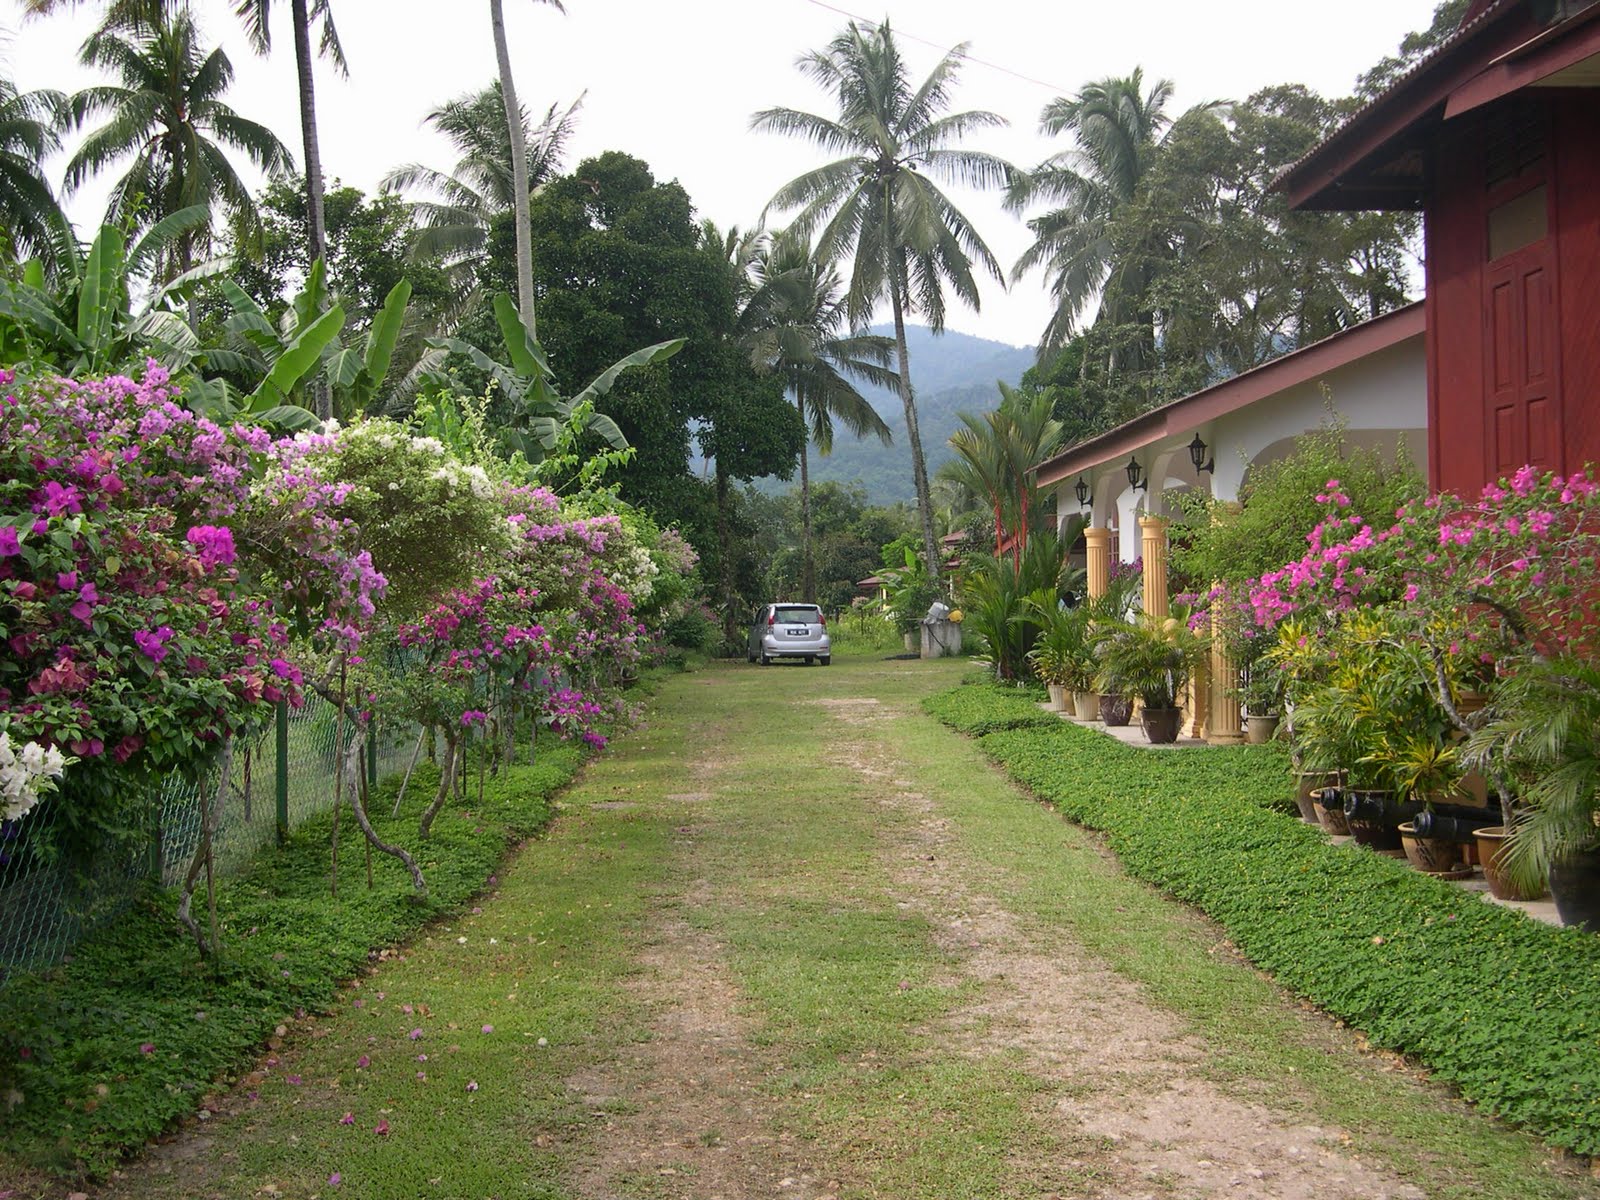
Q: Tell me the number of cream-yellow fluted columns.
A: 3